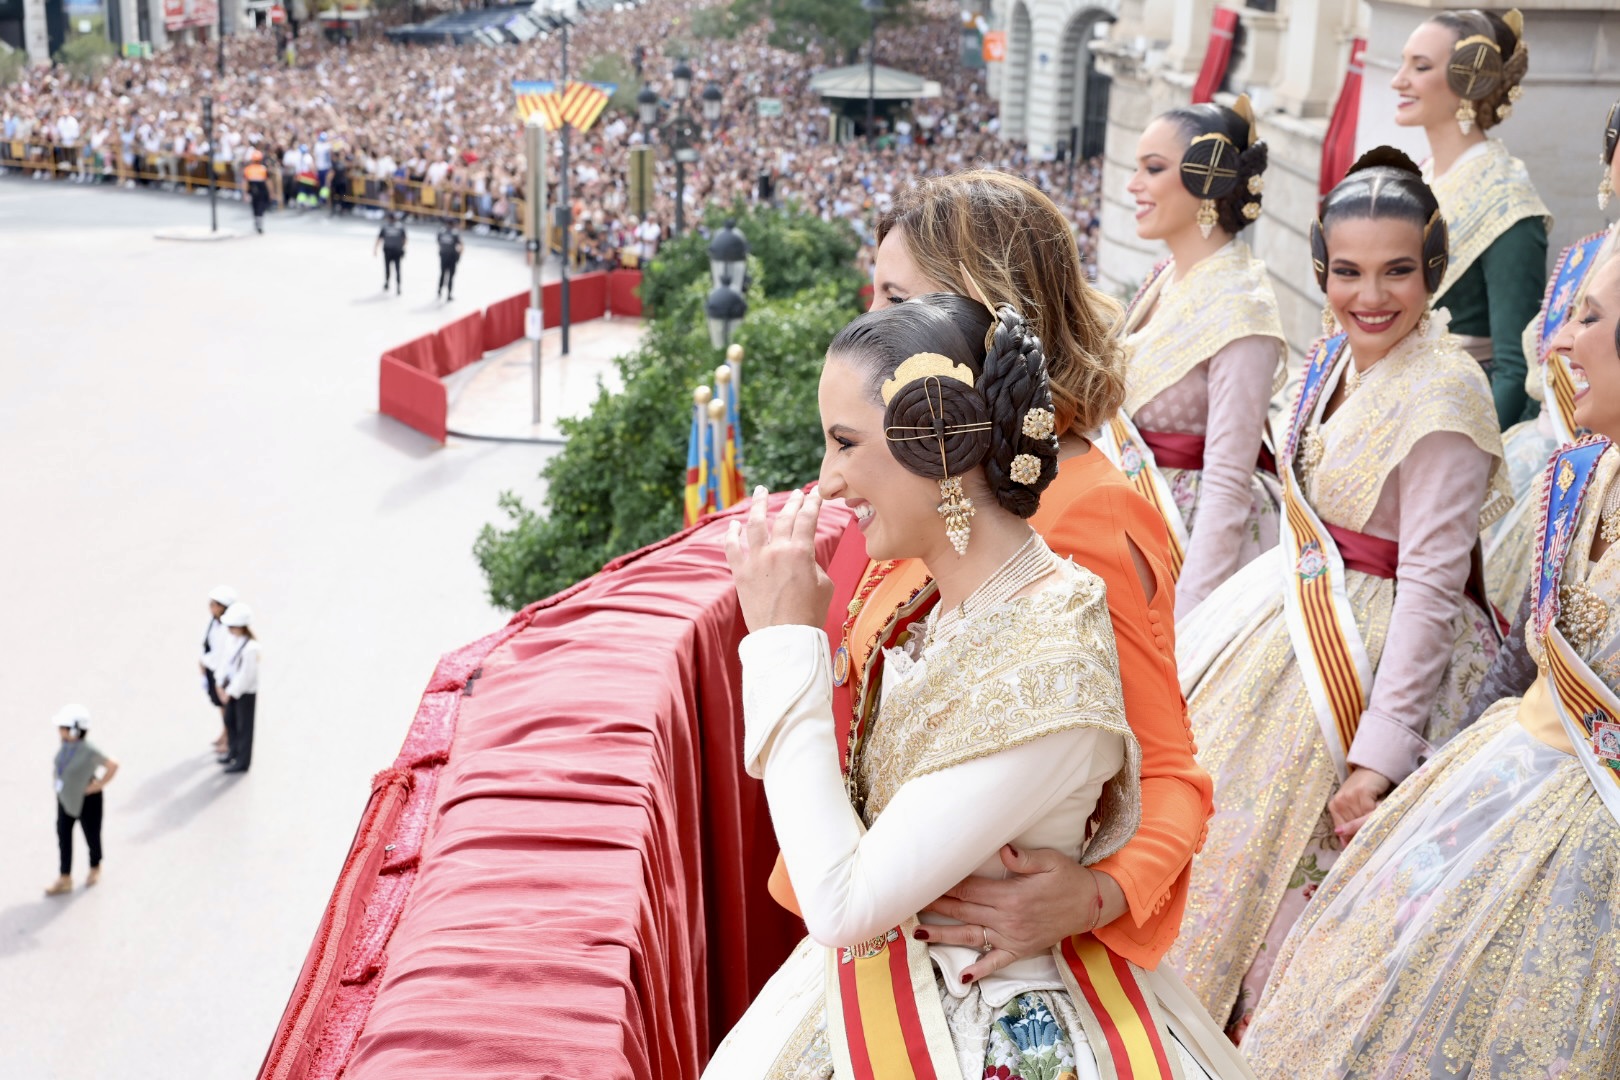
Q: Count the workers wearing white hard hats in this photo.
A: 3